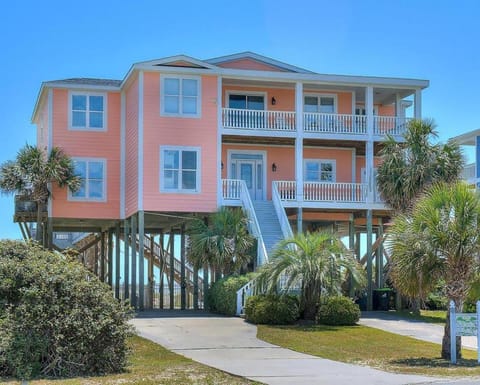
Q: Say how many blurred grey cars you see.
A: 0